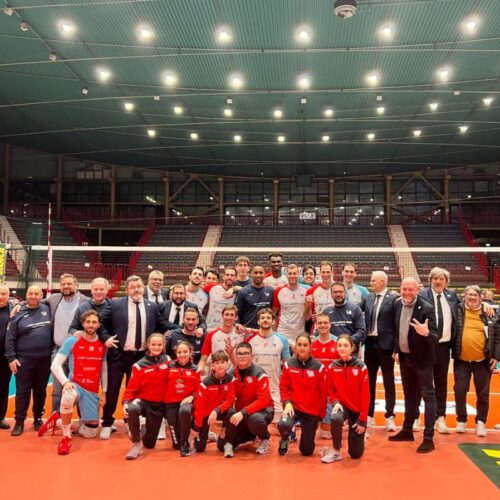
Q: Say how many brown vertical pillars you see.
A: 9